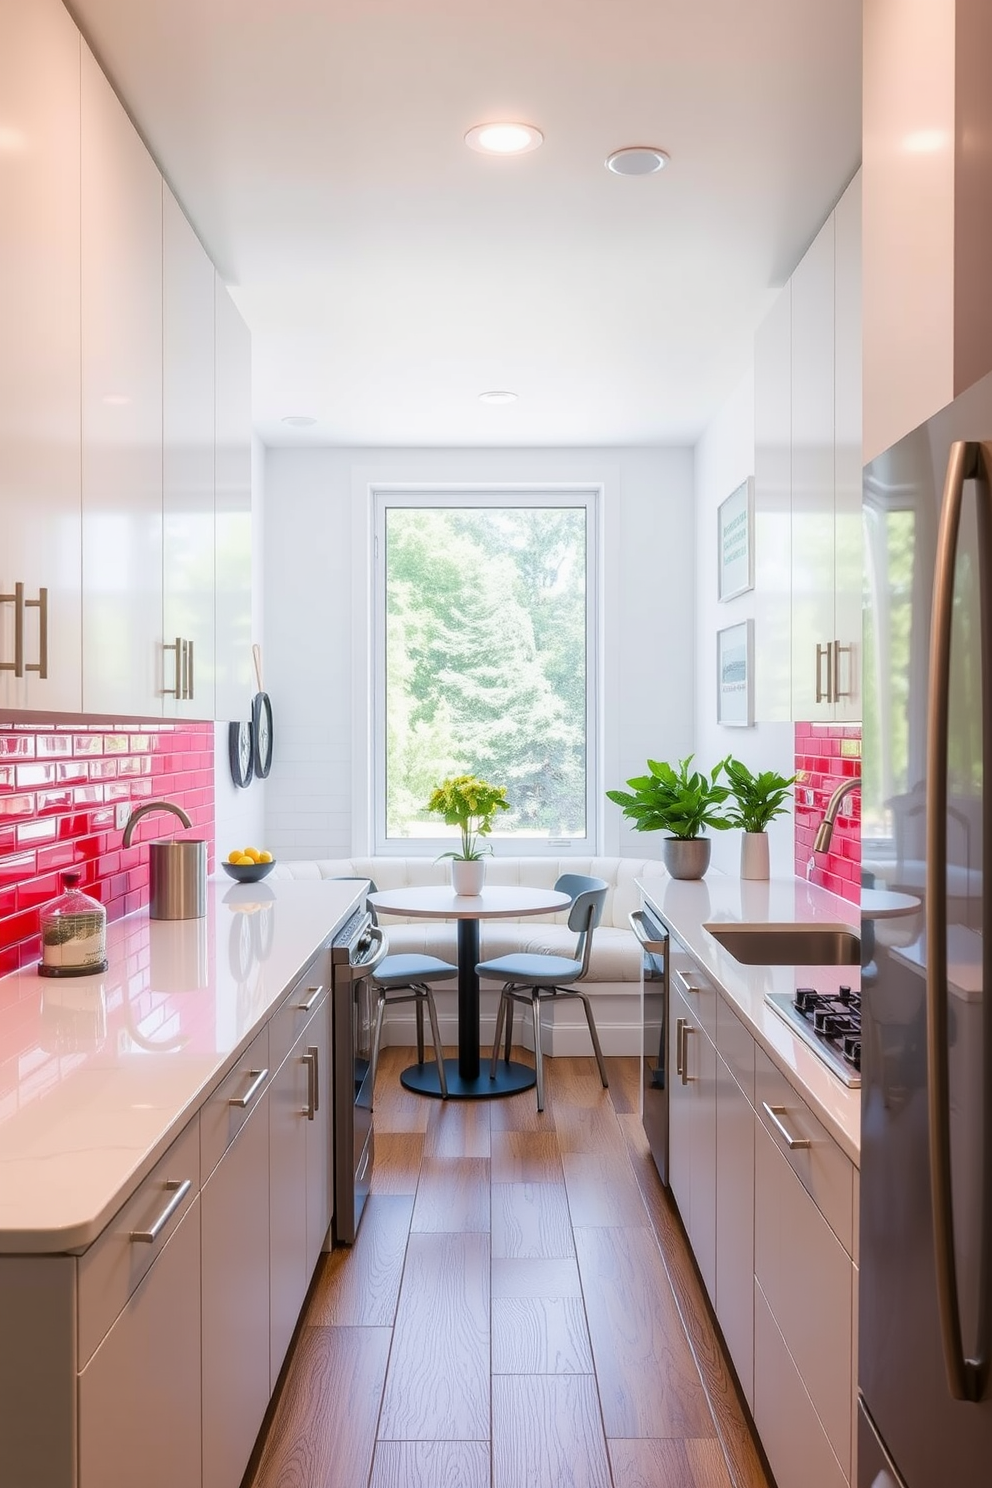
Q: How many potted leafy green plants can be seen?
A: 2